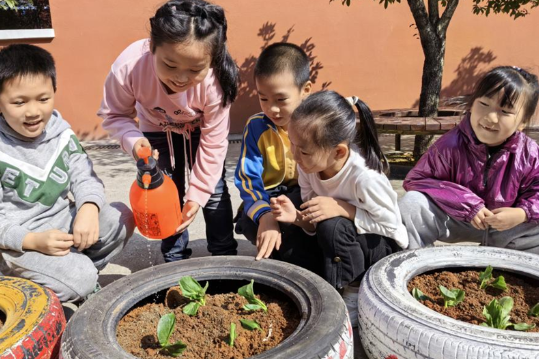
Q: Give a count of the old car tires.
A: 3